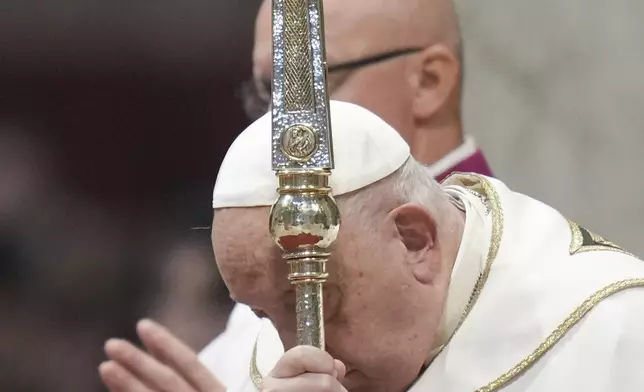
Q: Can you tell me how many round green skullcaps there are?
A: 0